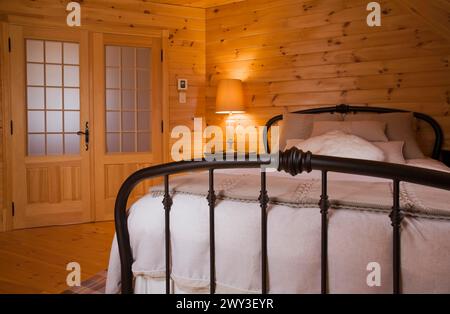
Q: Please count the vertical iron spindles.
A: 5